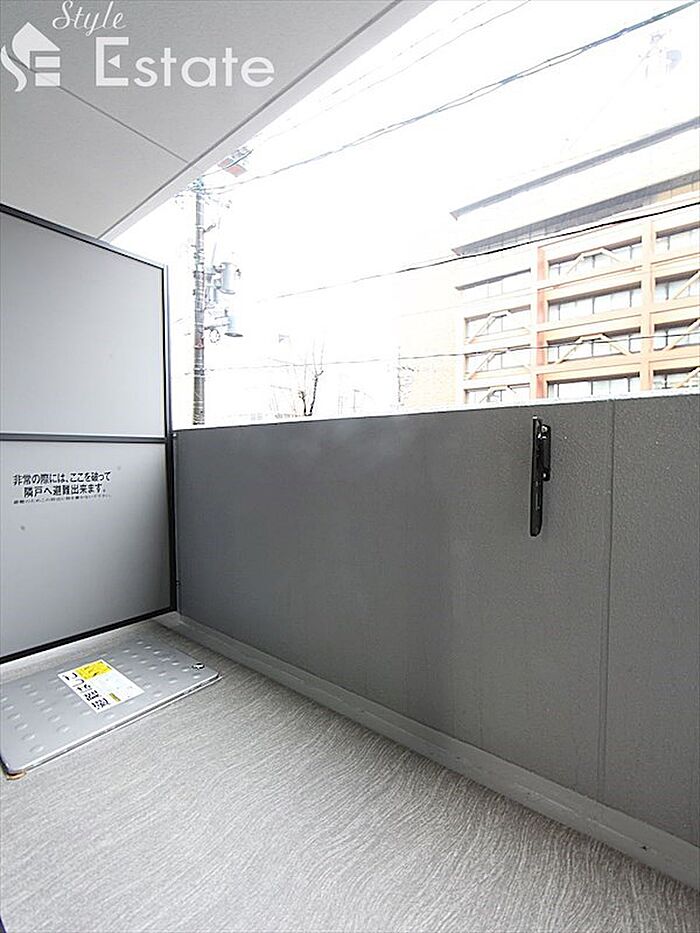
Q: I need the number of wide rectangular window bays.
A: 12